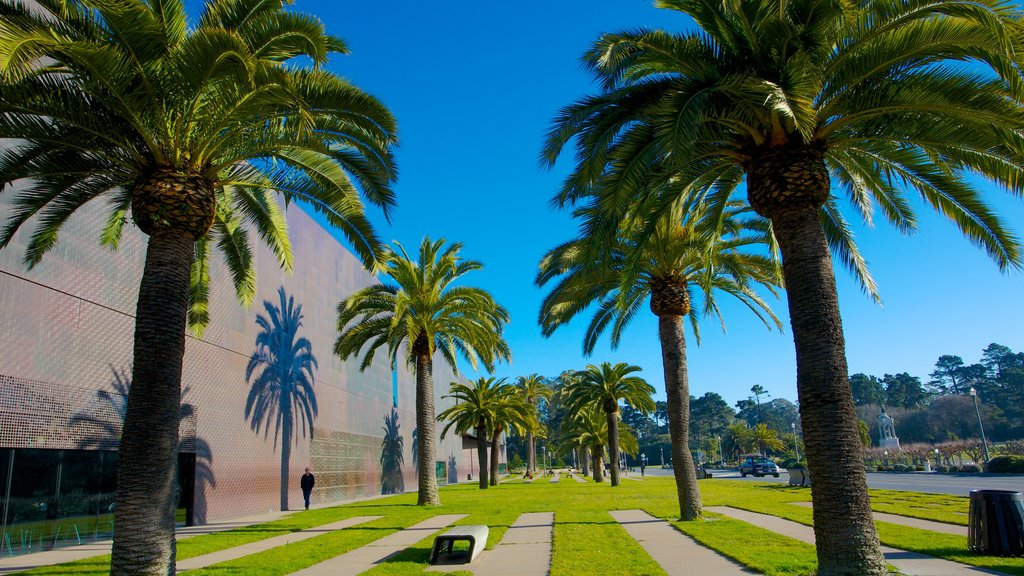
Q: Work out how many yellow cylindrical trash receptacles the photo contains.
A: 0